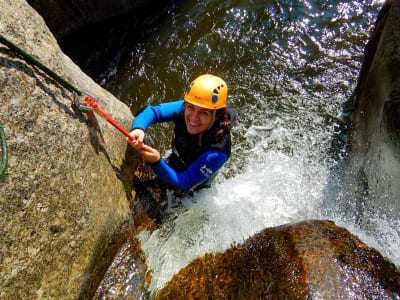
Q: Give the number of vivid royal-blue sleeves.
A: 2